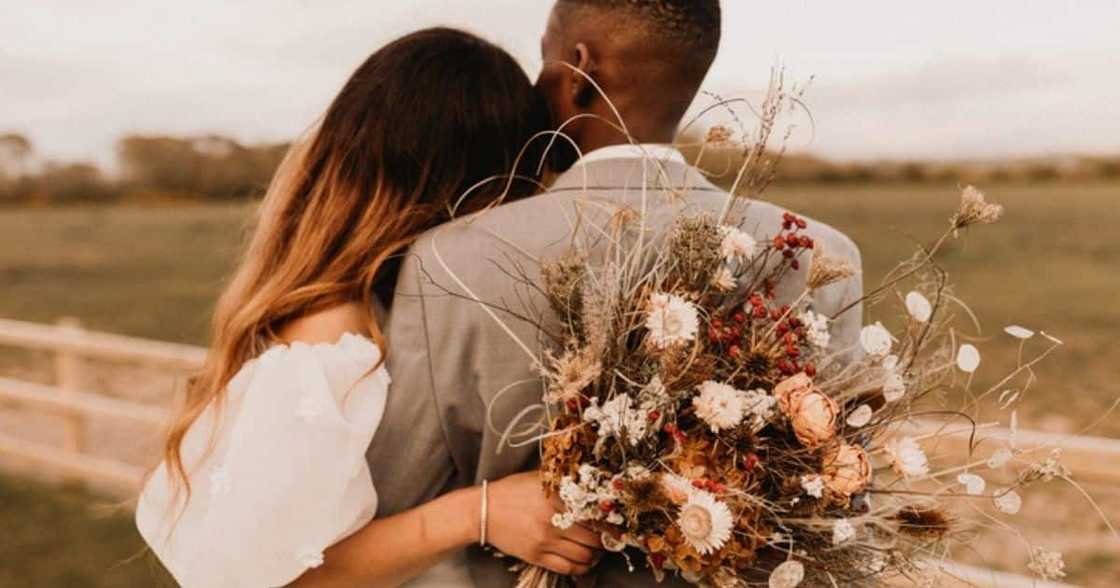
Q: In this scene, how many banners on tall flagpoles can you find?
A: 0